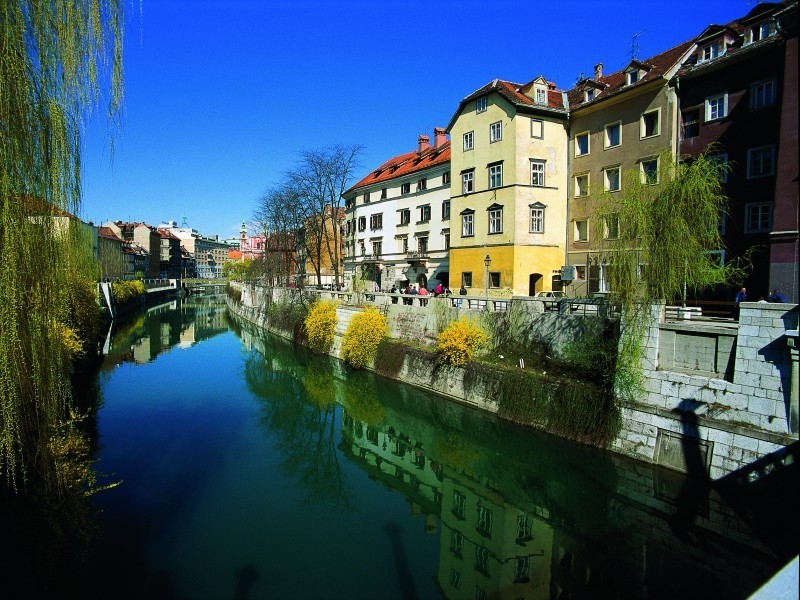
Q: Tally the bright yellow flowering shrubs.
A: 3